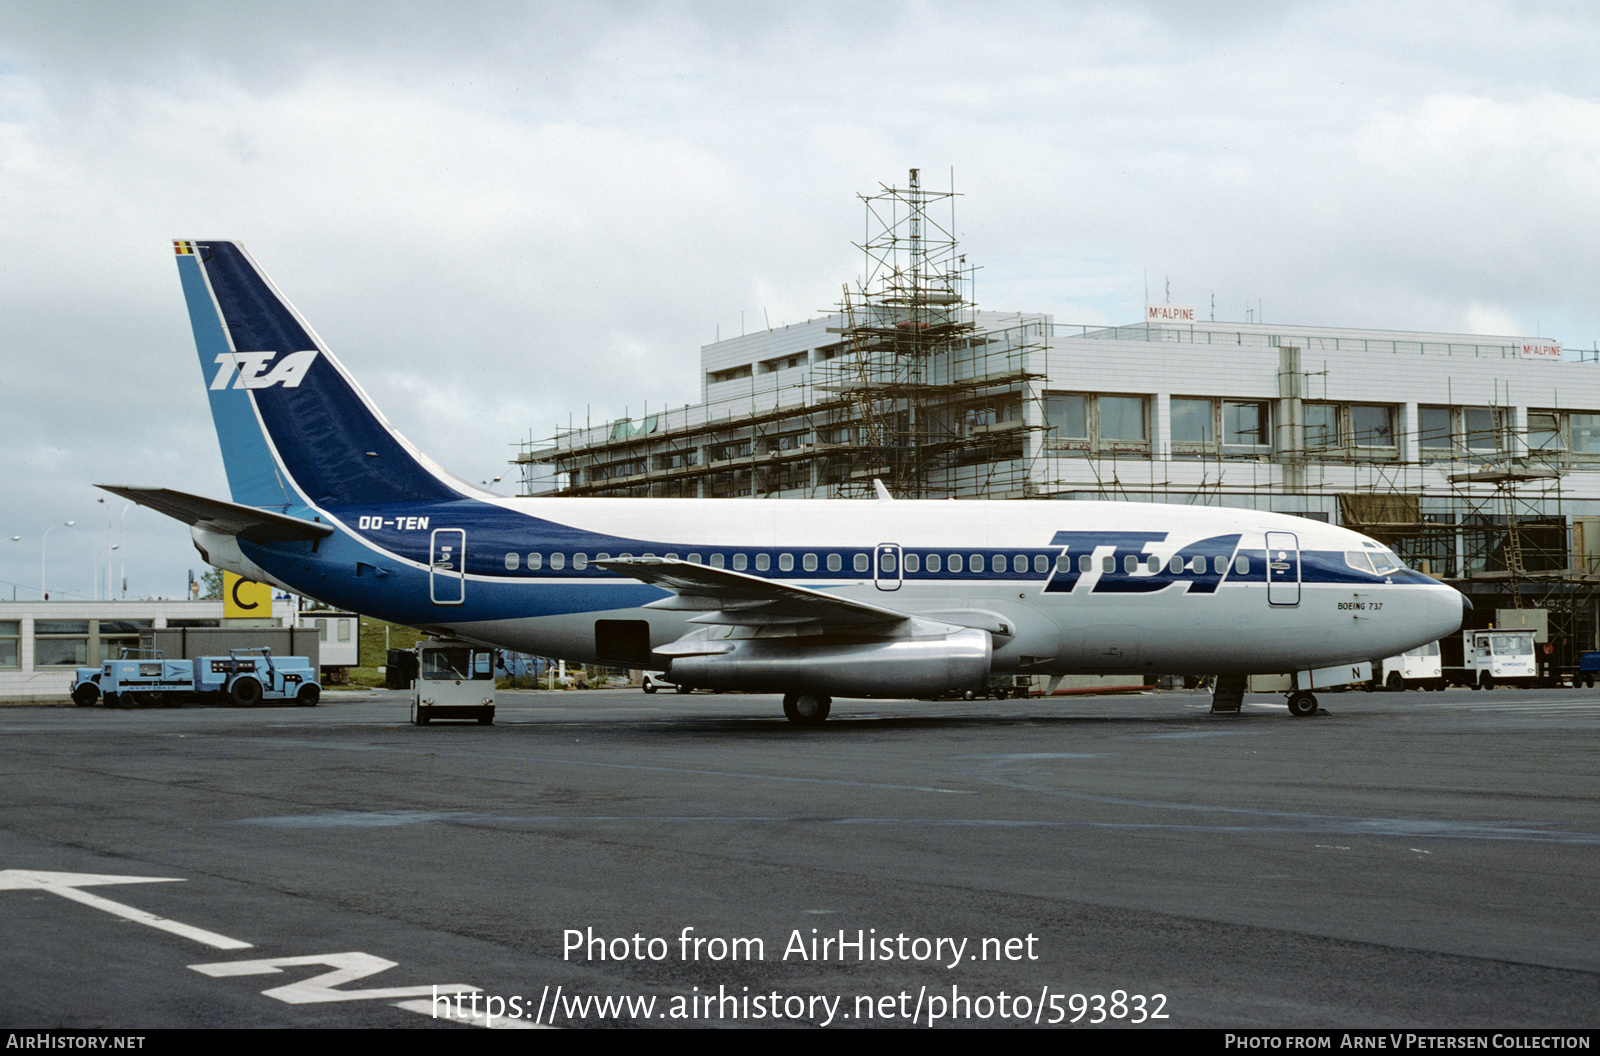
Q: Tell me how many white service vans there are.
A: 3